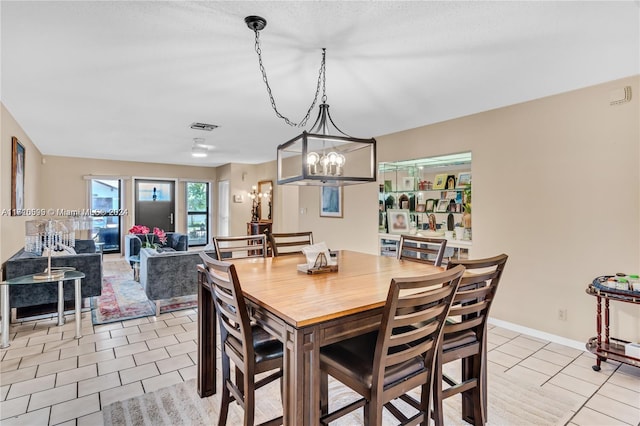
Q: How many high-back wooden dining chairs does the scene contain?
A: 6